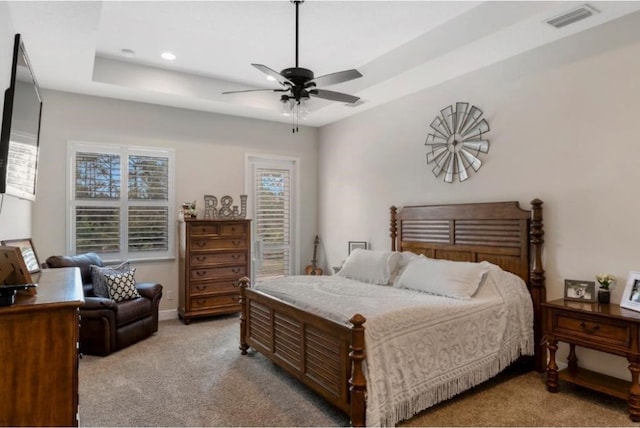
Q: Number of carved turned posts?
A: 4